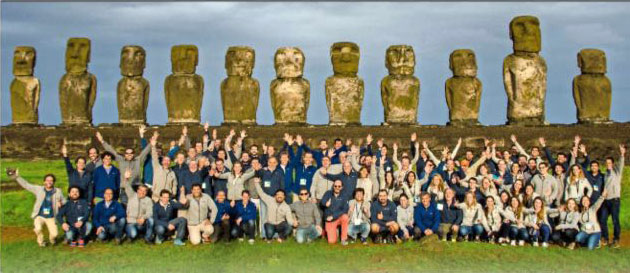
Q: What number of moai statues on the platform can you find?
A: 11